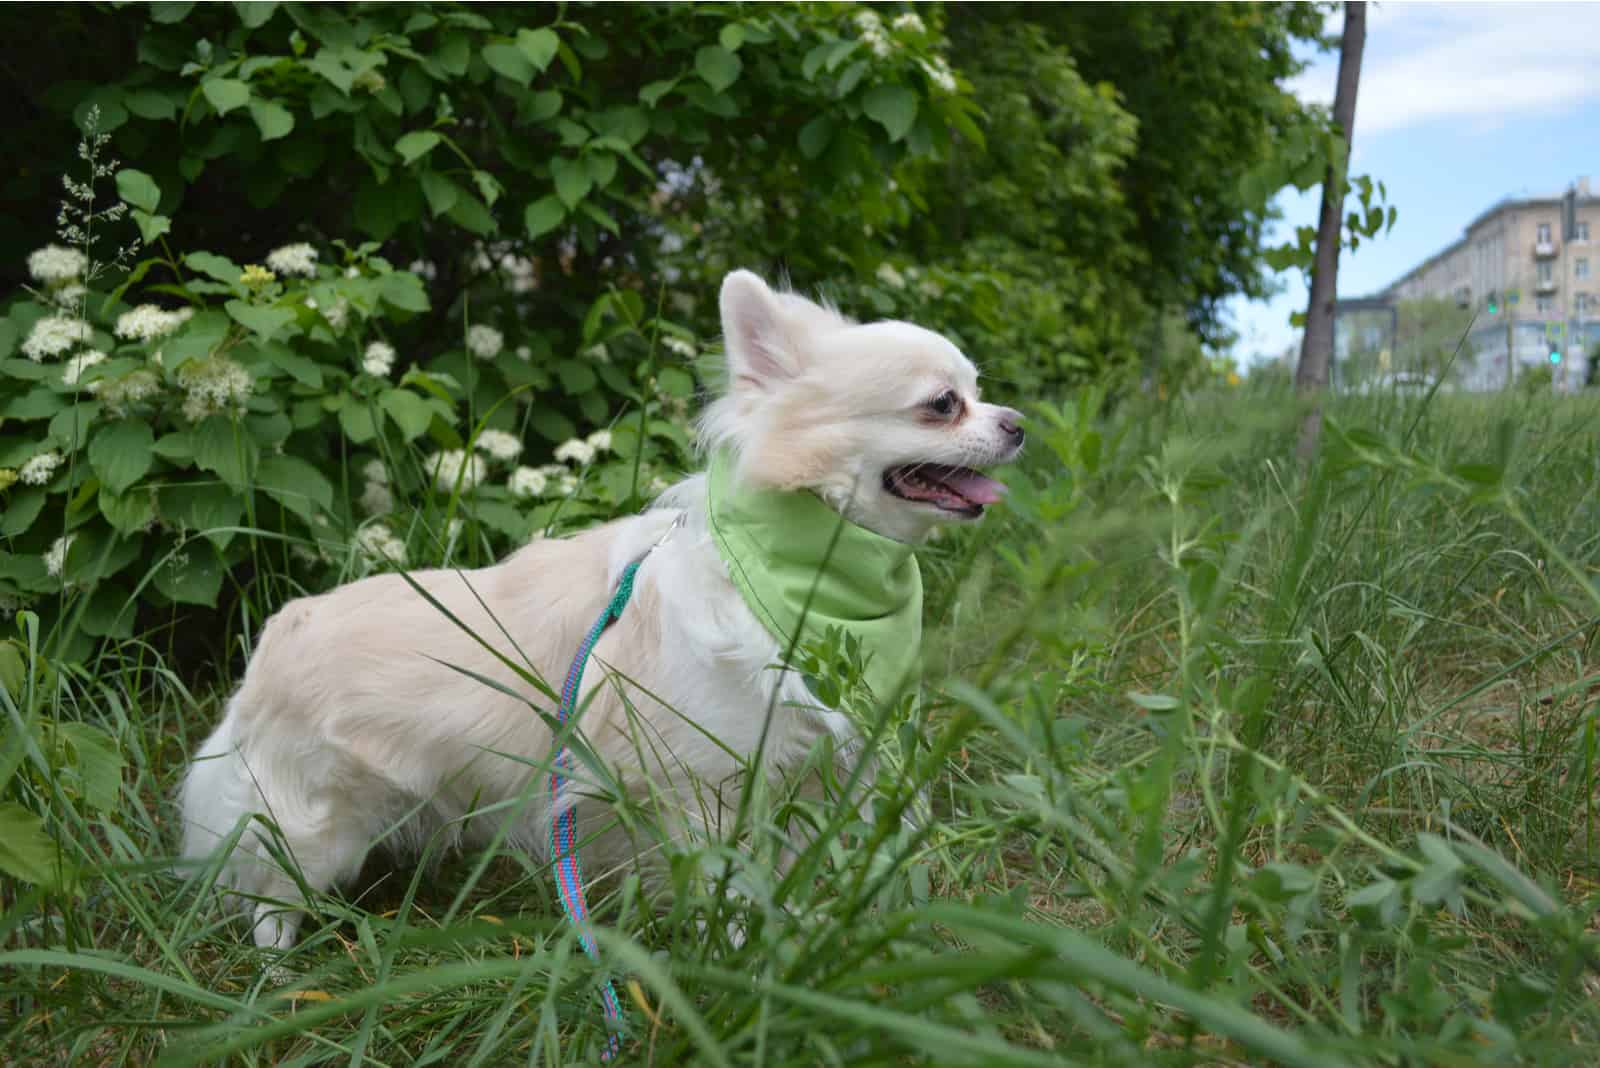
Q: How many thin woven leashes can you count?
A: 1